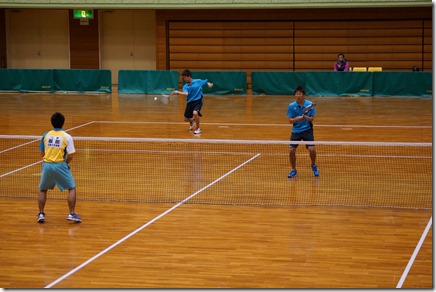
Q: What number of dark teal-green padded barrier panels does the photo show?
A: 7